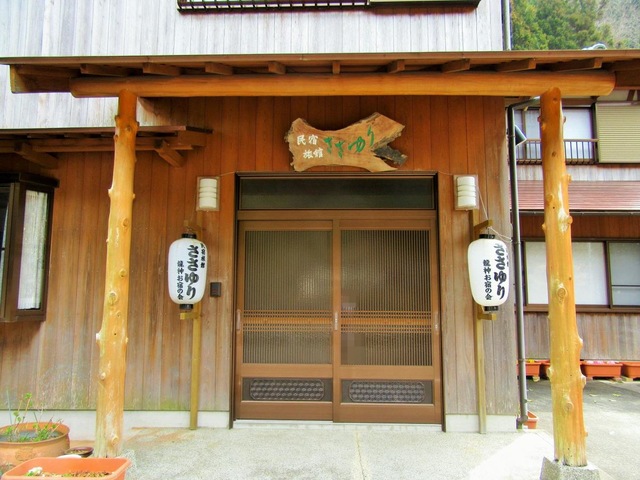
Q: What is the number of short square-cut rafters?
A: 9